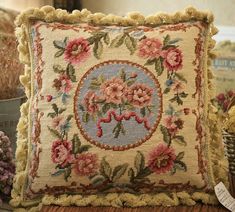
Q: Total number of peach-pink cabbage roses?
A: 3